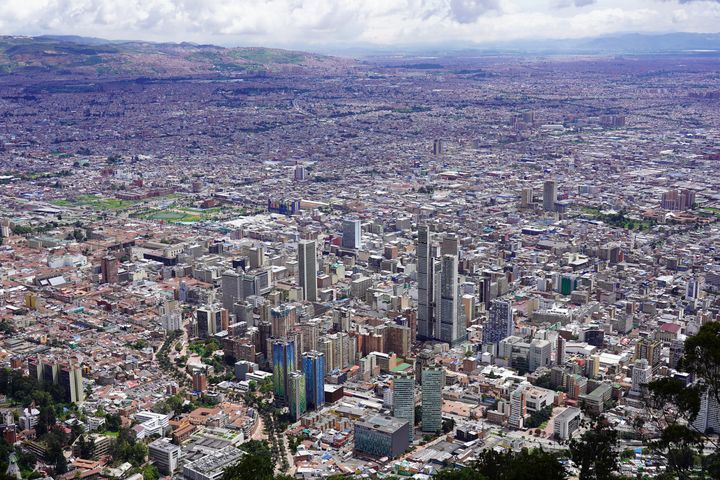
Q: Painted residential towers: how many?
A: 3